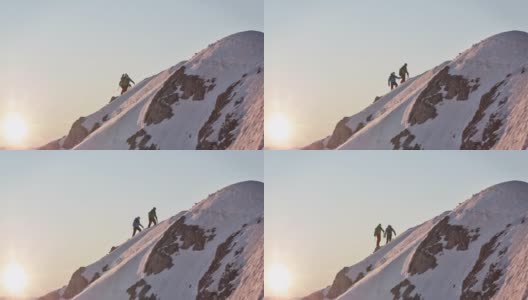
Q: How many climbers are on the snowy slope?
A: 2